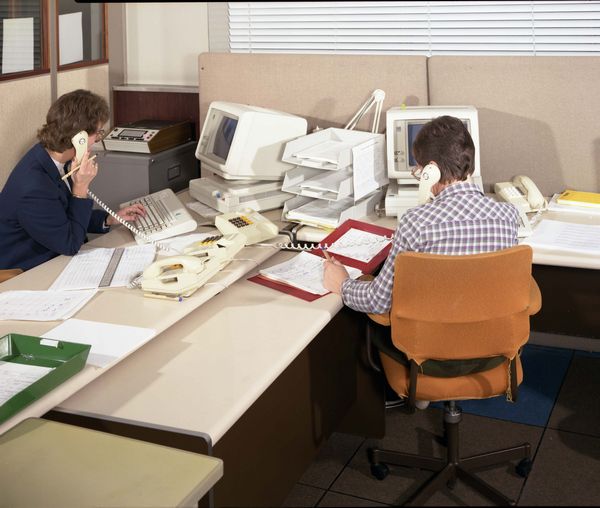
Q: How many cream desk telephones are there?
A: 4